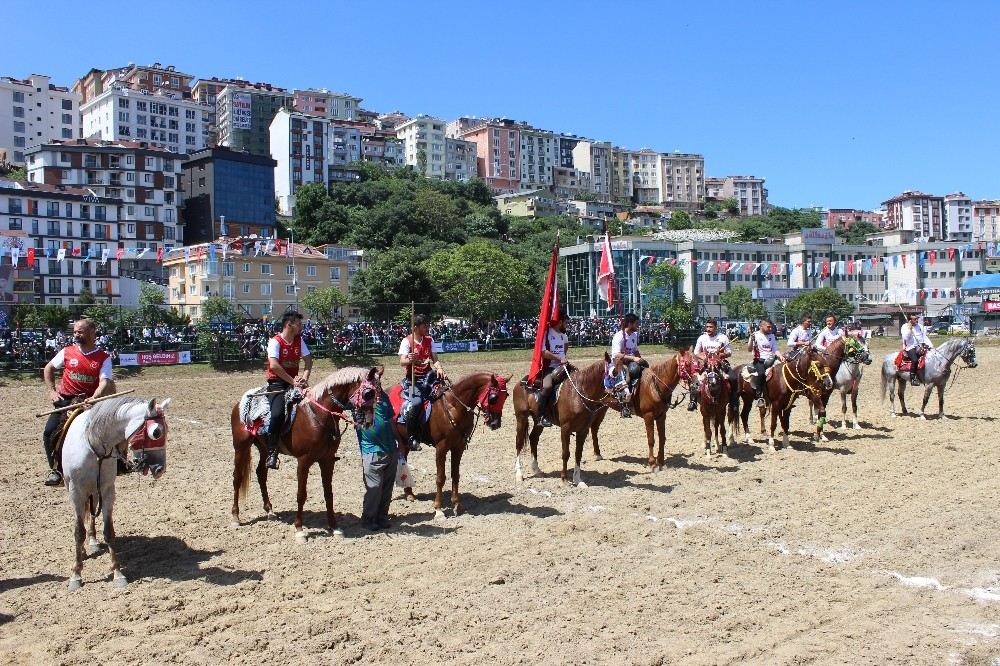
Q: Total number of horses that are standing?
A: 10